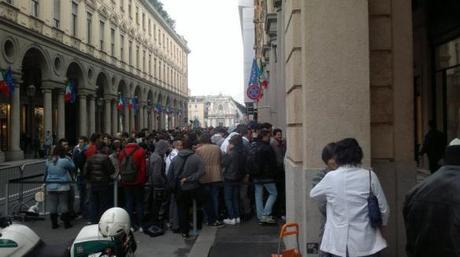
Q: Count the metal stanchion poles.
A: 3